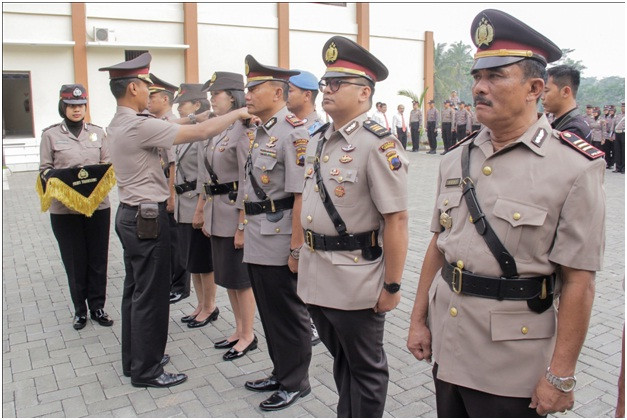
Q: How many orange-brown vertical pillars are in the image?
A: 5